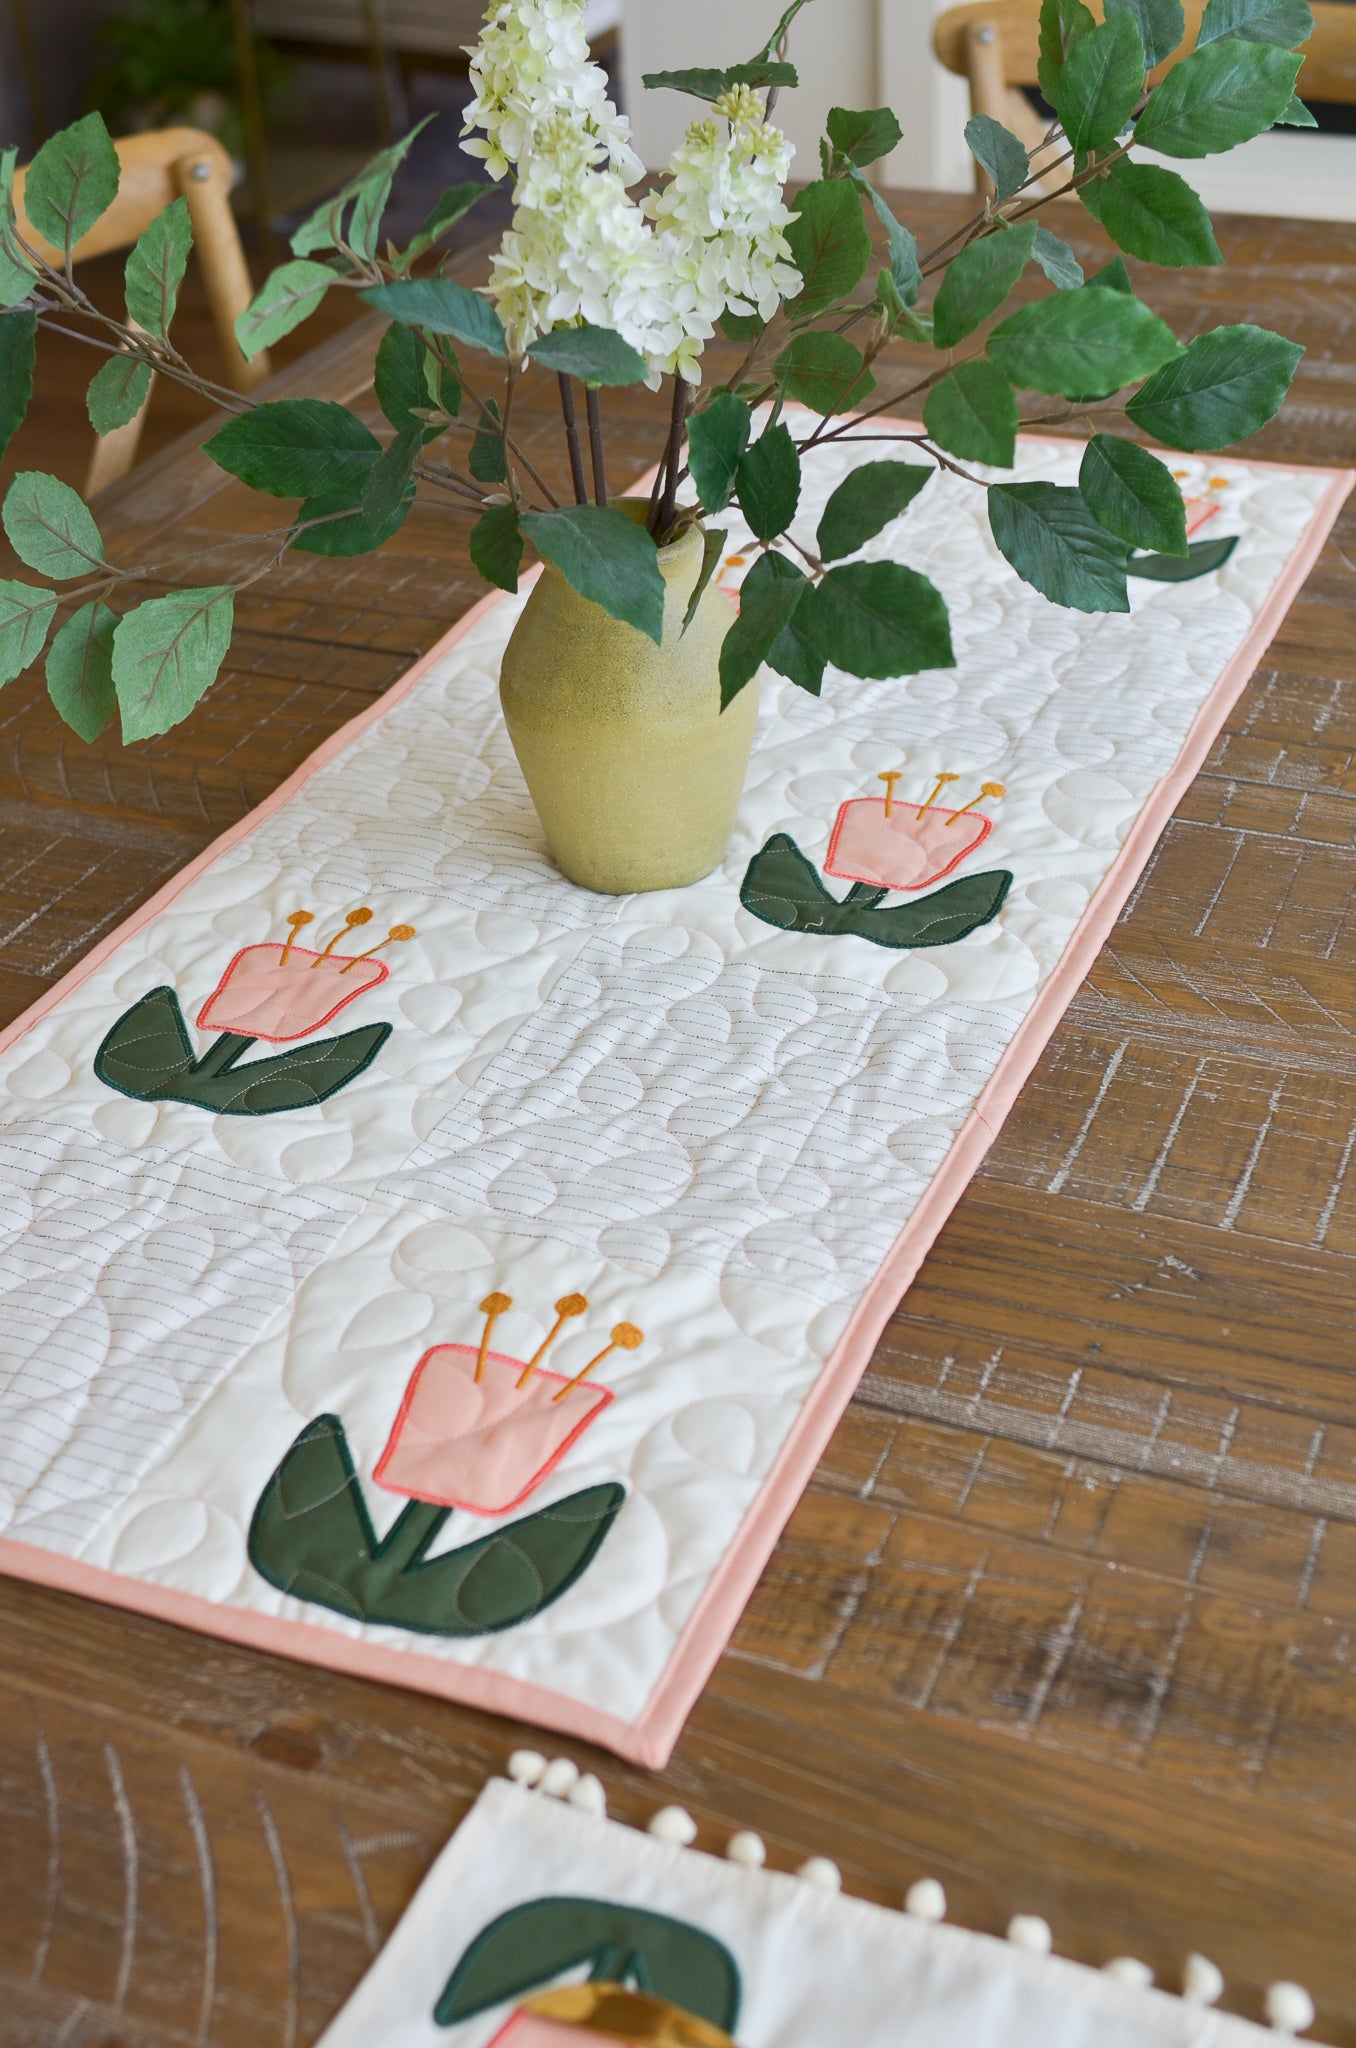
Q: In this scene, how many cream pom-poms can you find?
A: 11